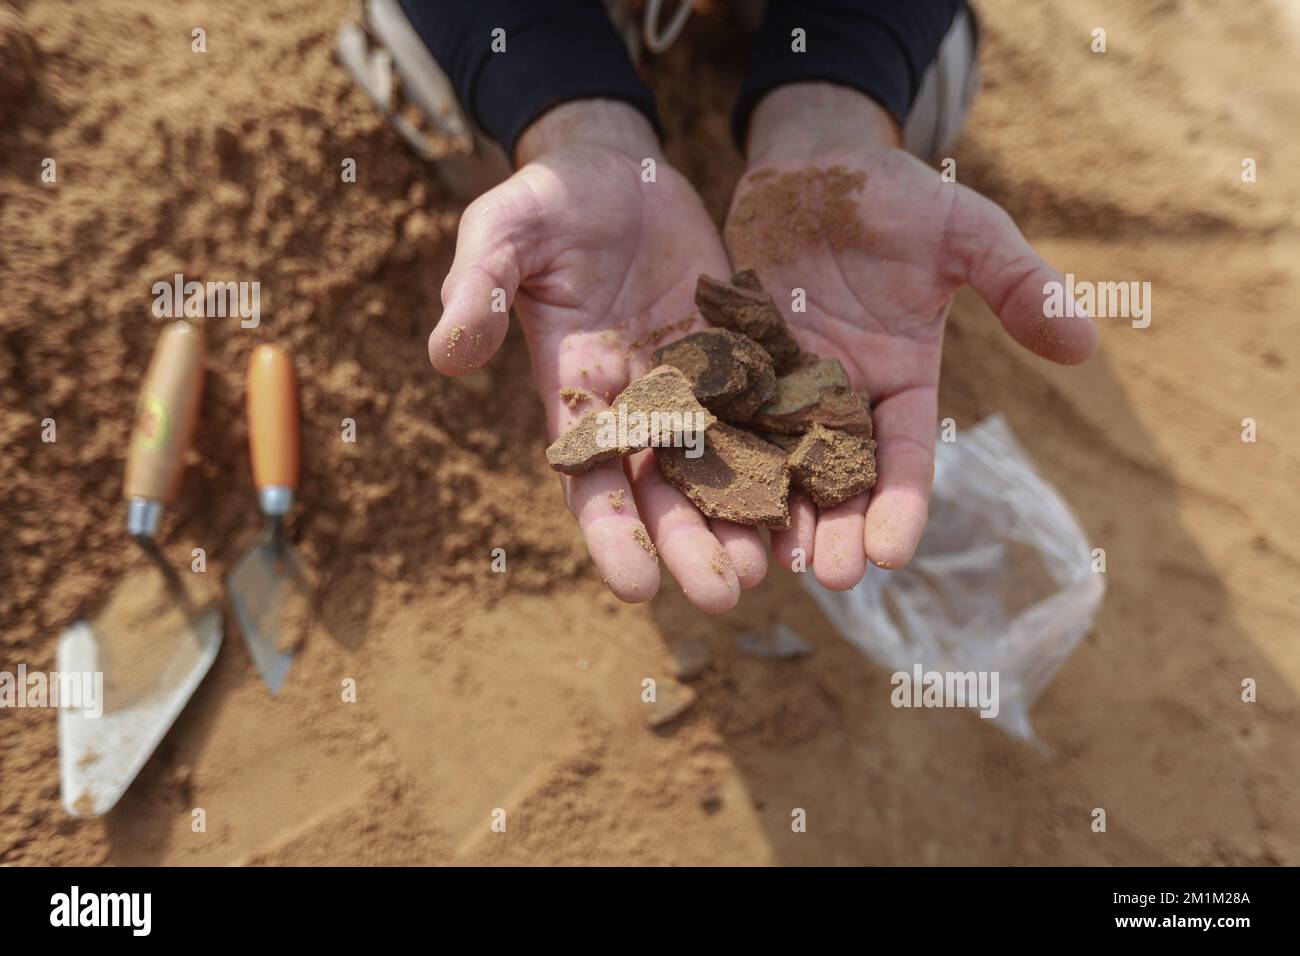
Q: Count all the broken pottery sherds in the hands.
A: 6